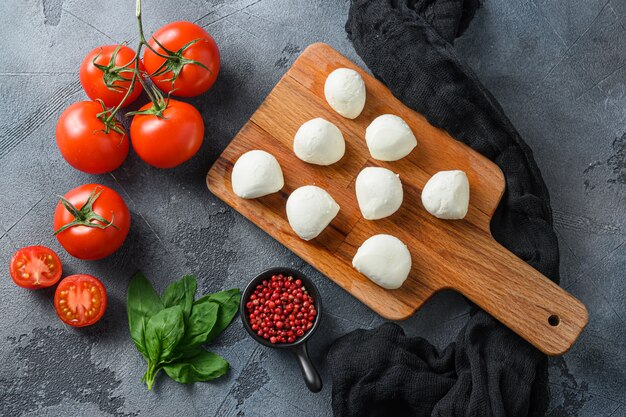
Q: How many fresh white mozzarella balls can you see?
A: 8